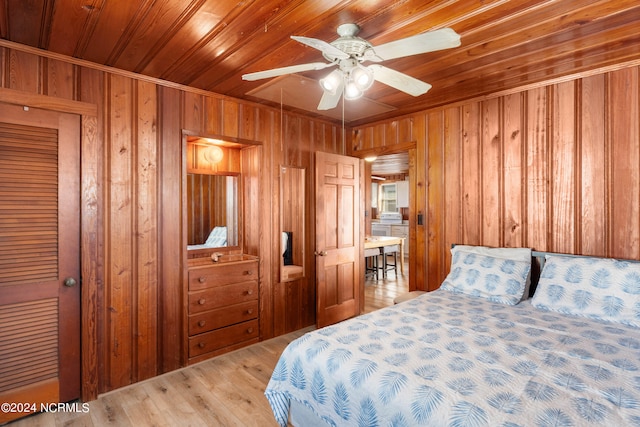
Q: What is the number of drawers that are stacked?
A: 4